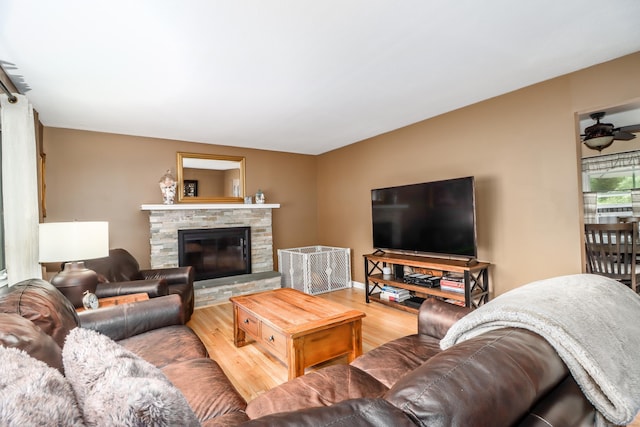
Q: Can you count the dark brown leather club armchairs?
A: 1